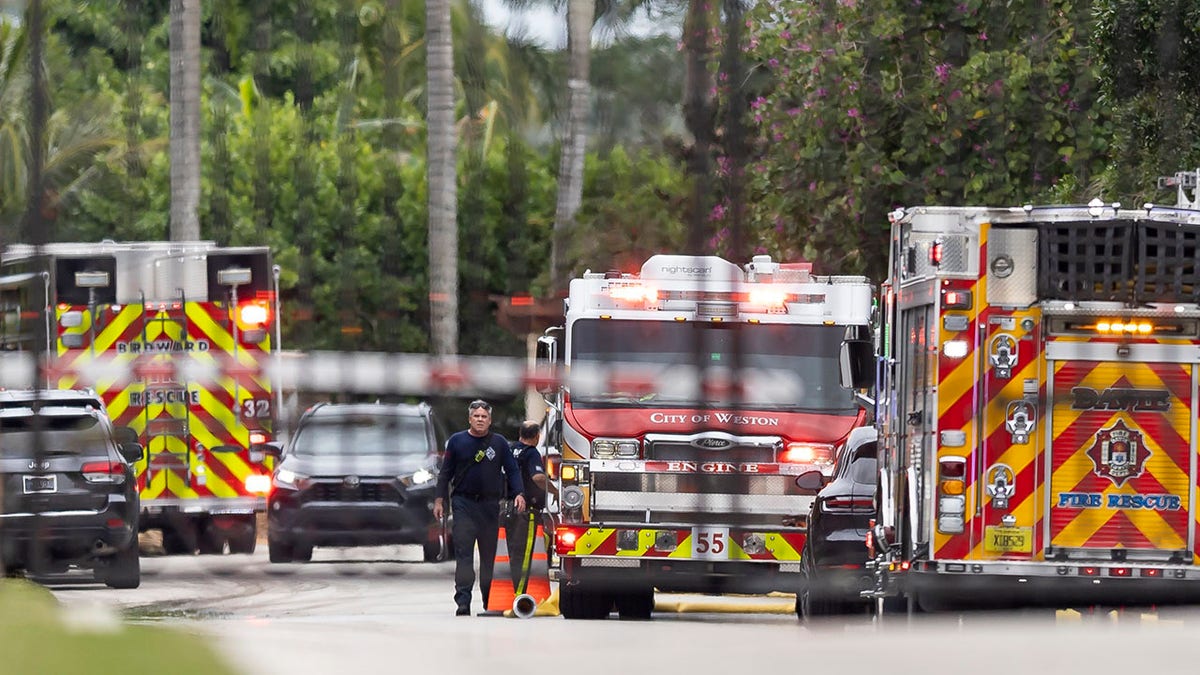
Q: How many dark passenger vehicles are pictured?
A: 3